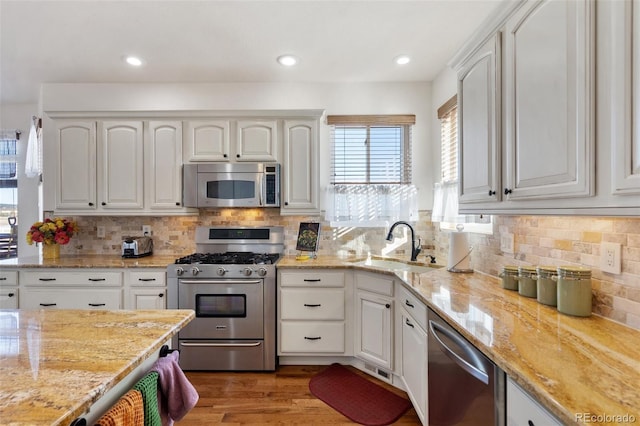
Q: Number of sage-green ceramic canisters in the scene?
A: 4